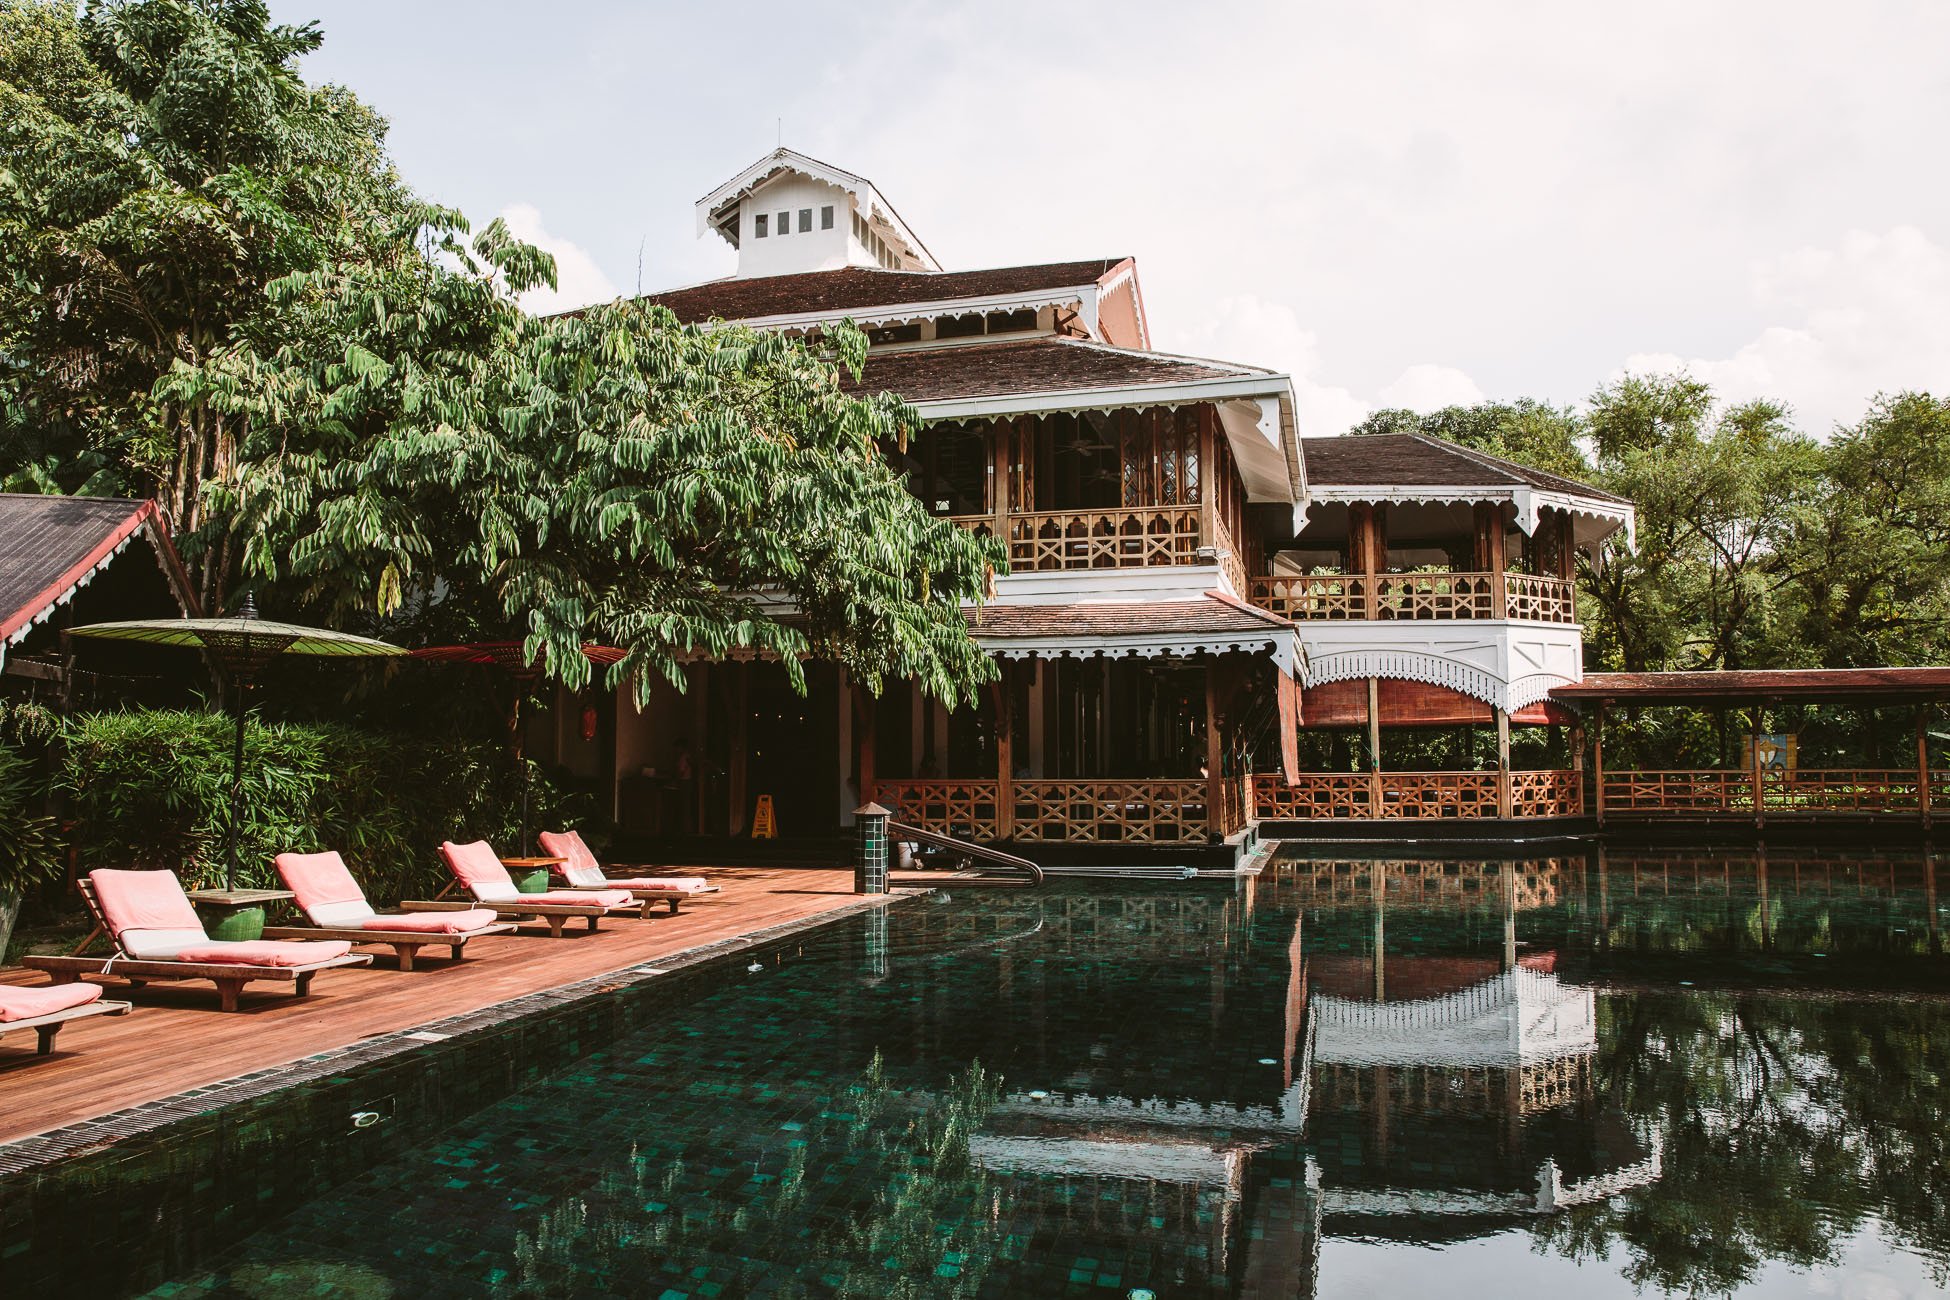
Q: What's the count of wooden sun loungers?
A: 5